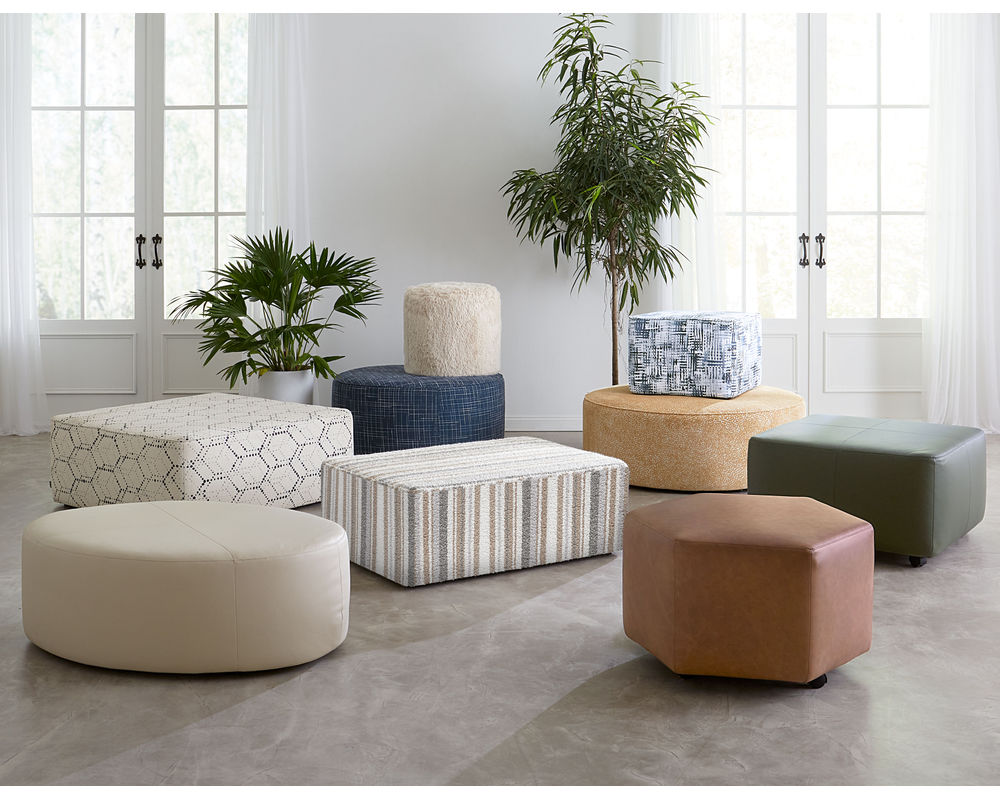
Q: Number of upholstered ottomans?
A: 9